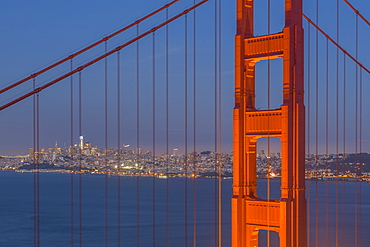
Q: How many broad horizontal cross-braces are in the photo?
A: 3